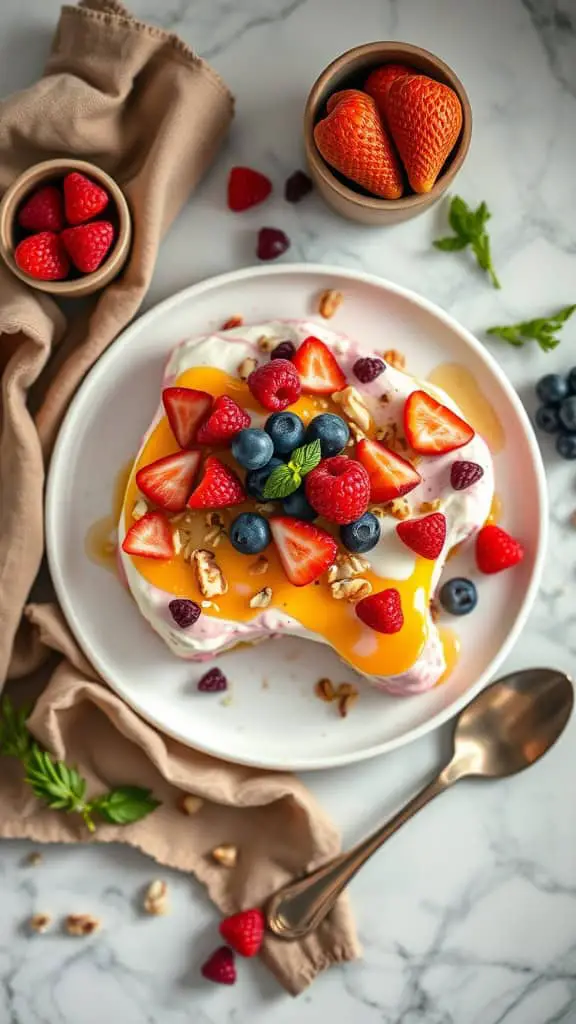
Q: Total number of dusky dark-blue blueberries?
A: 13